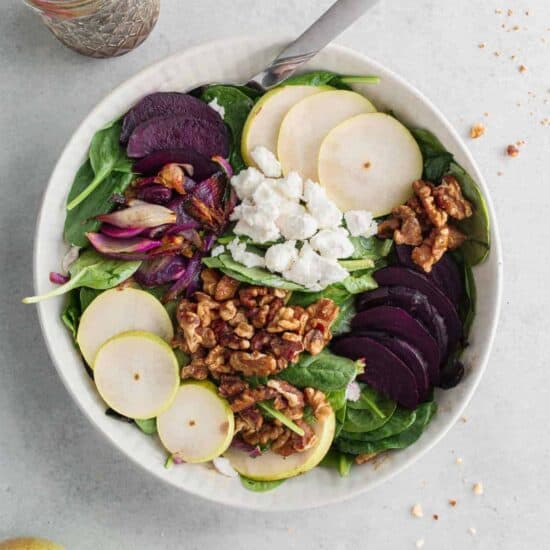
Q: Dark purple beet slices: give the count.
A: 9